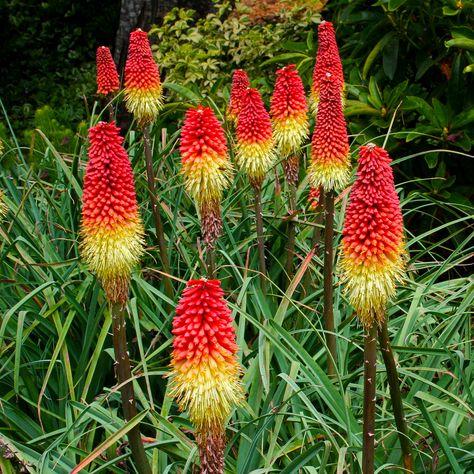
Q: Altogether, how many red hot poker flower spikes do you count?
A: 11